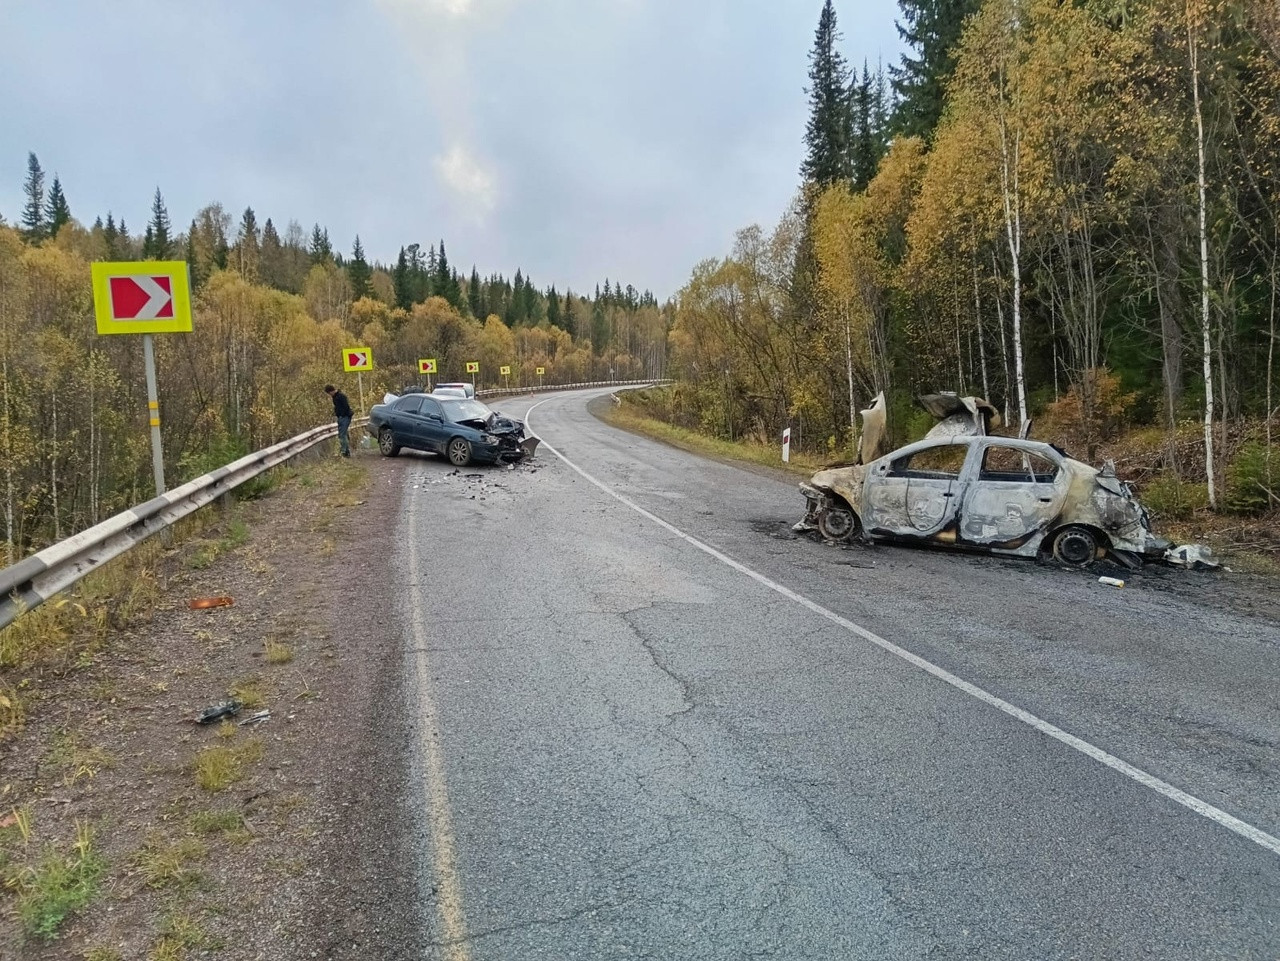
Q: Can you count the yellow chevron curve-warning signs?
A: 6